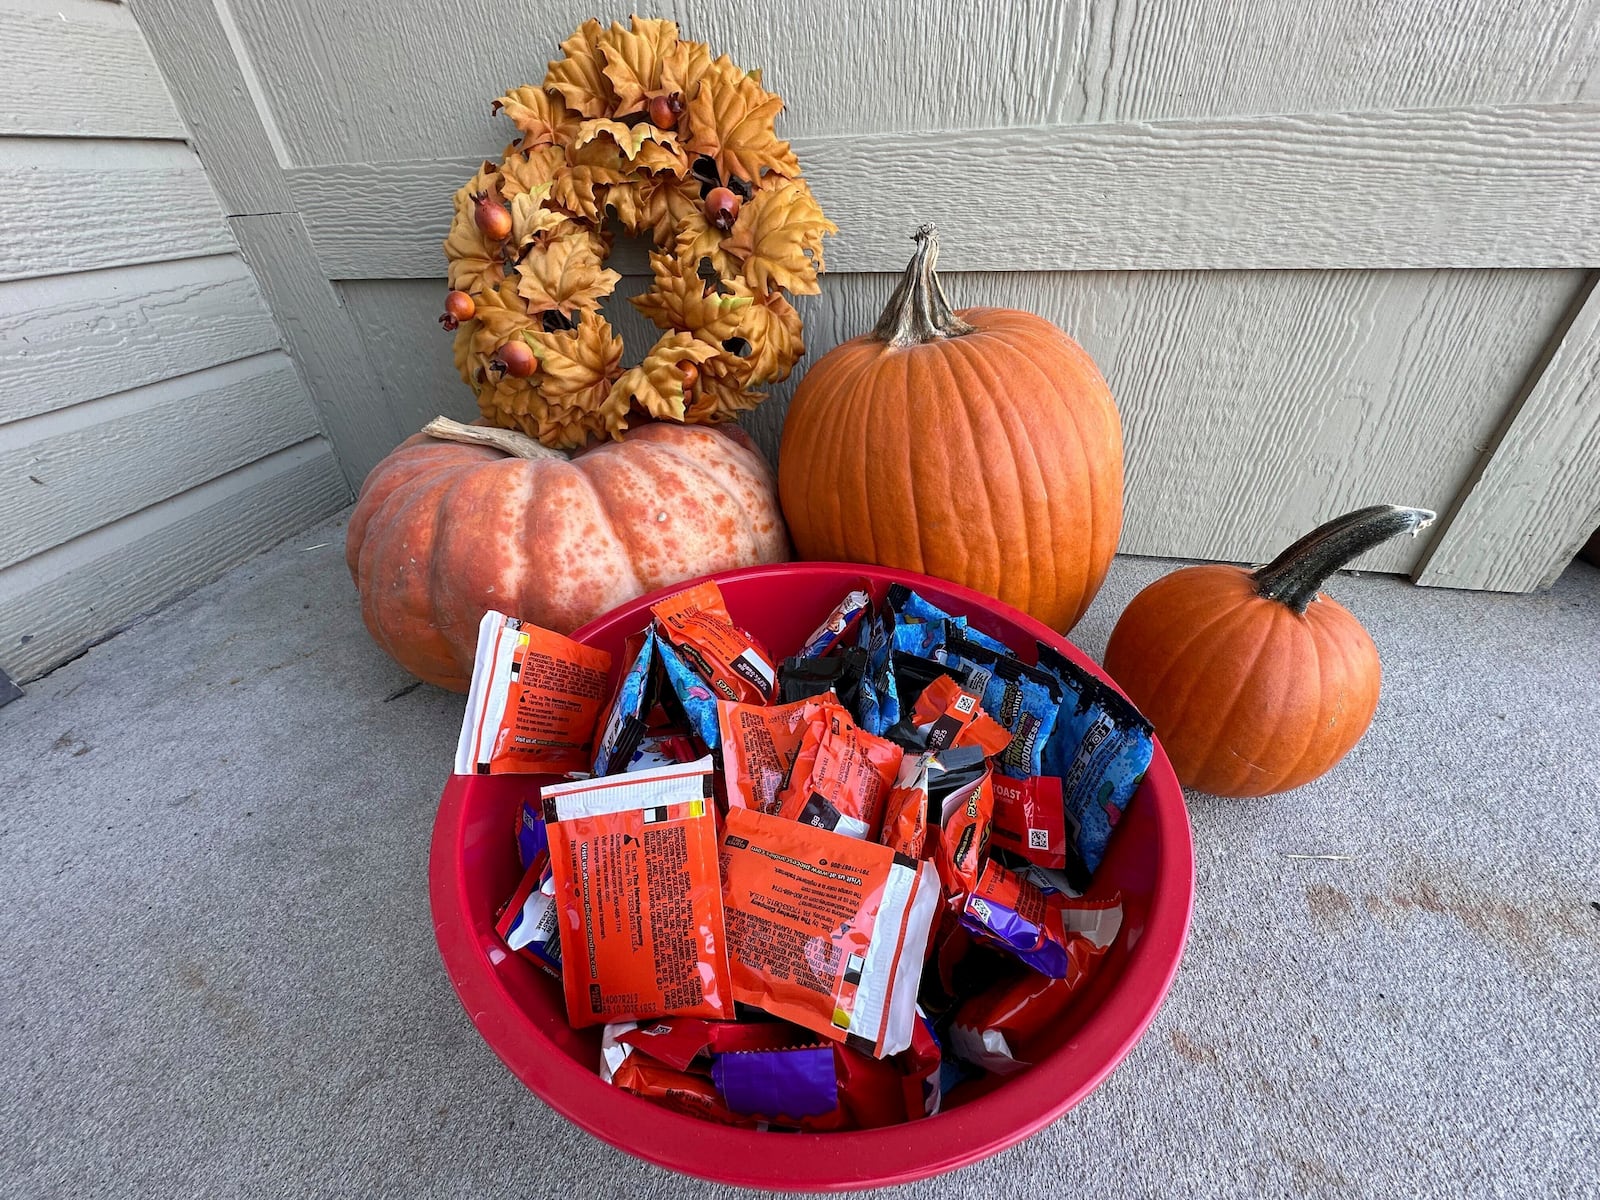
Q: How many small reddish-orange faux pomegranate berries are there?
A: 6